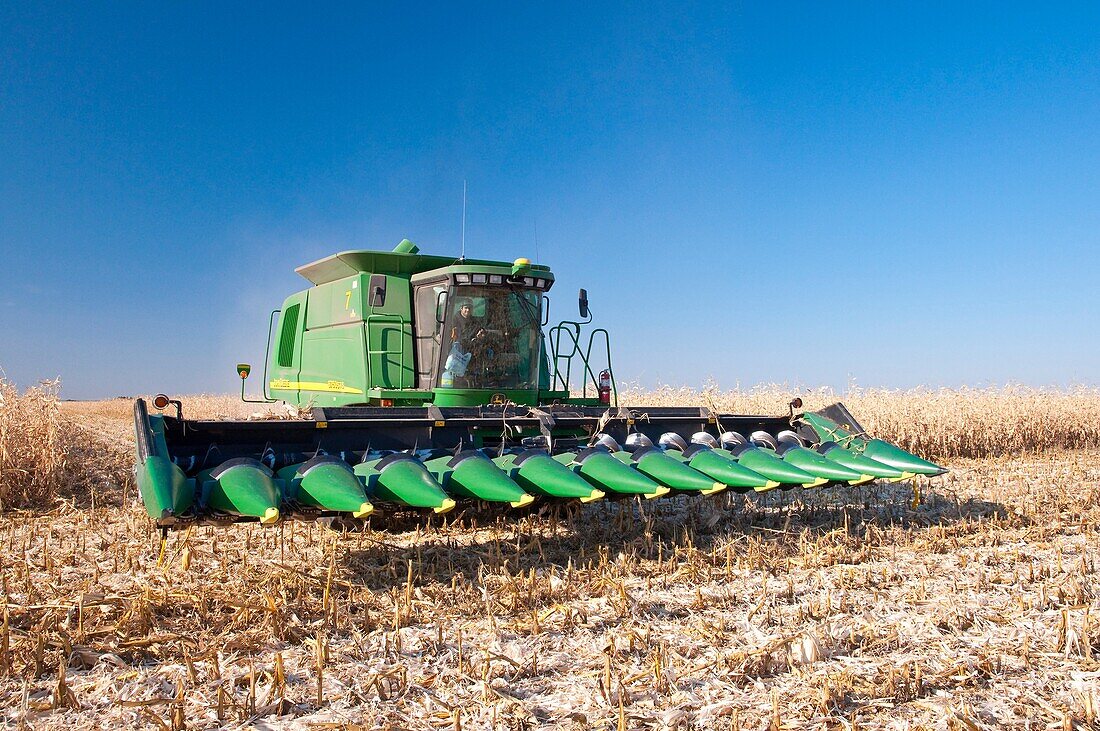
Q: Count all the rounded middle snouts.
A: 11